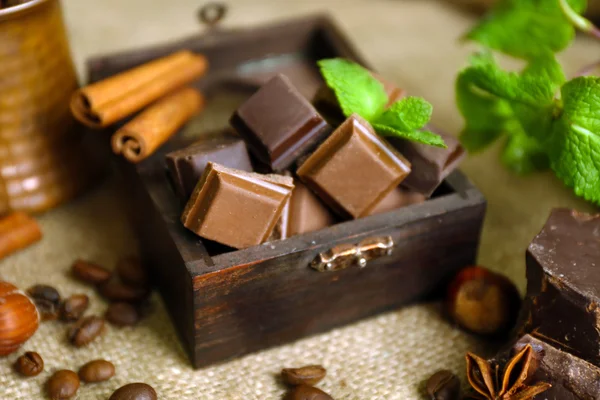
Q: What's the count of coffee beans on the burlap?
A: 14